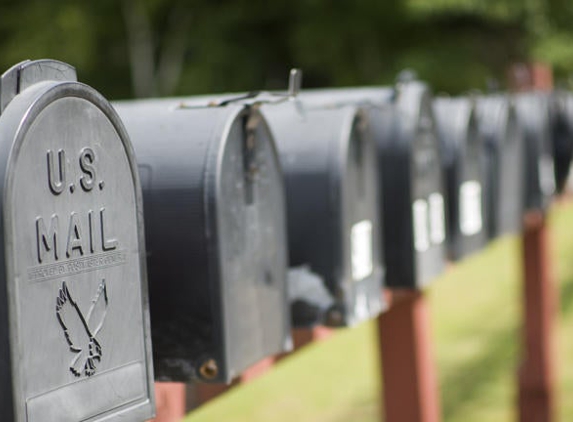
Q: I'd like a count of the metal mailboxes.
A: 8